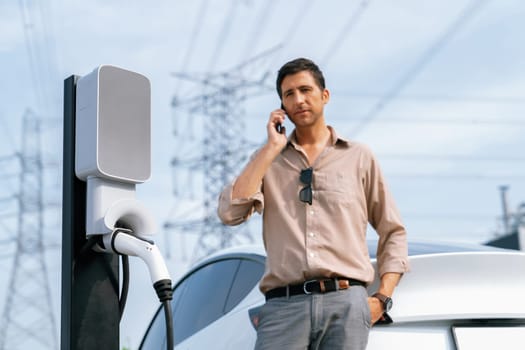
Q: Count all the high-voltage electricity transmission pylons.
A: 2